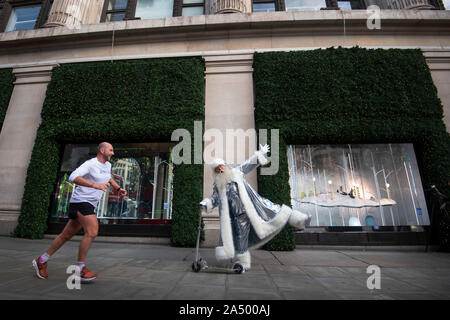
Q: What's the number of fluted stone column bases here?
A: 3